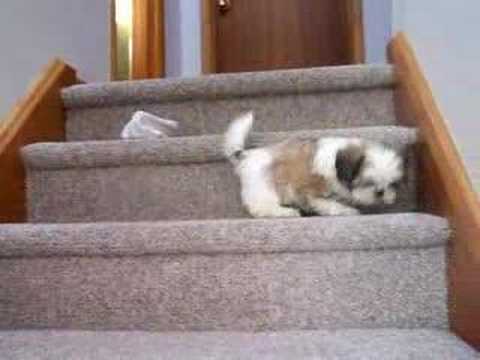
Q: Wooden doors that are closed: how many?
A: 1